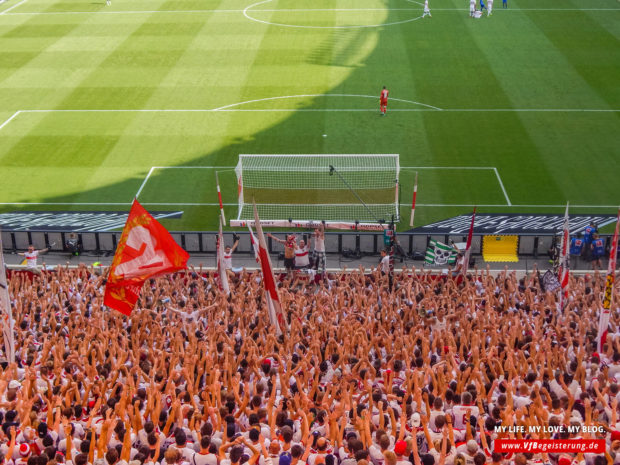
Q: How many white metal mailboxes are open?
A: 0